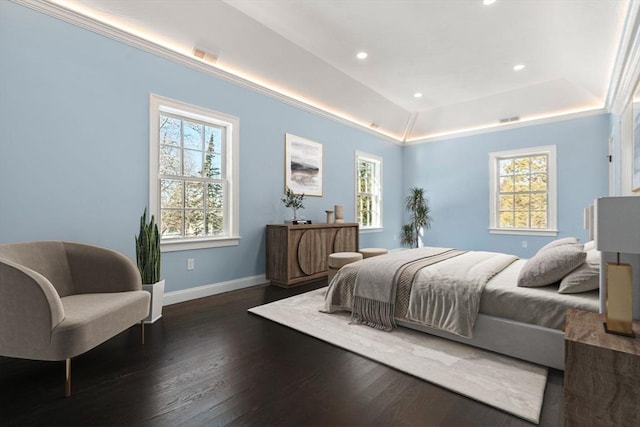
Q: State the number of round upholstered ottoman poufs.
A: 2